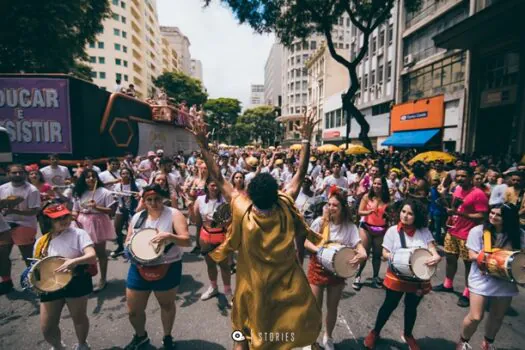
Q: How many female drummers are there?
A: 5